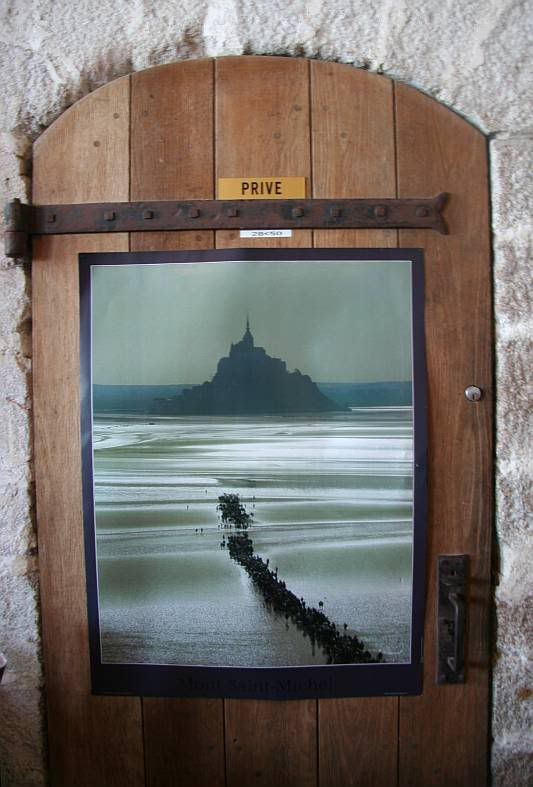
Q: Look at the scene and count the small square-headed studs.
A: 9